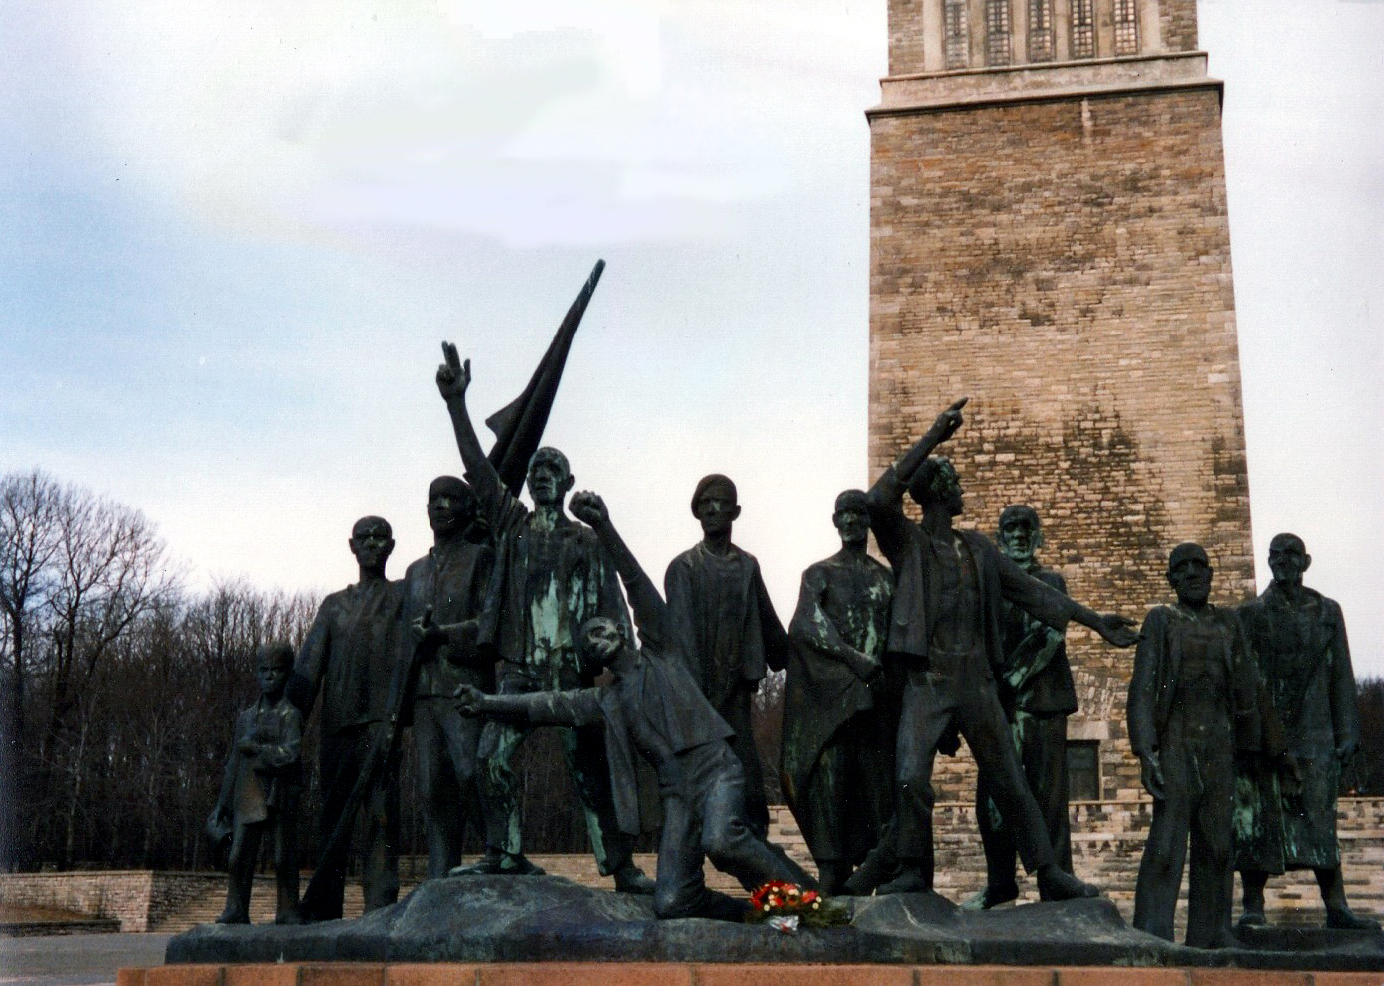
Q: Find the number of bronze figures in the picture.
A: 11